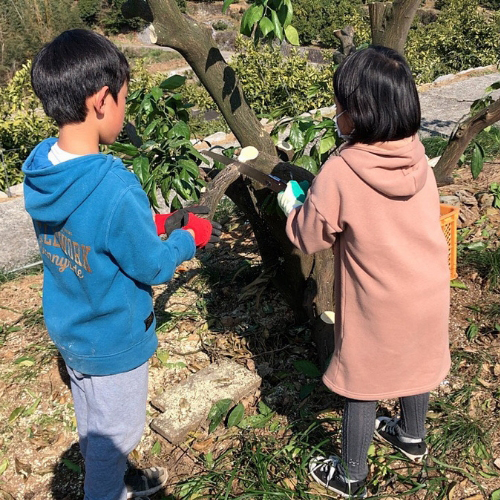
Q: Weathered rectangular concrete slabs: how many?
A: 1